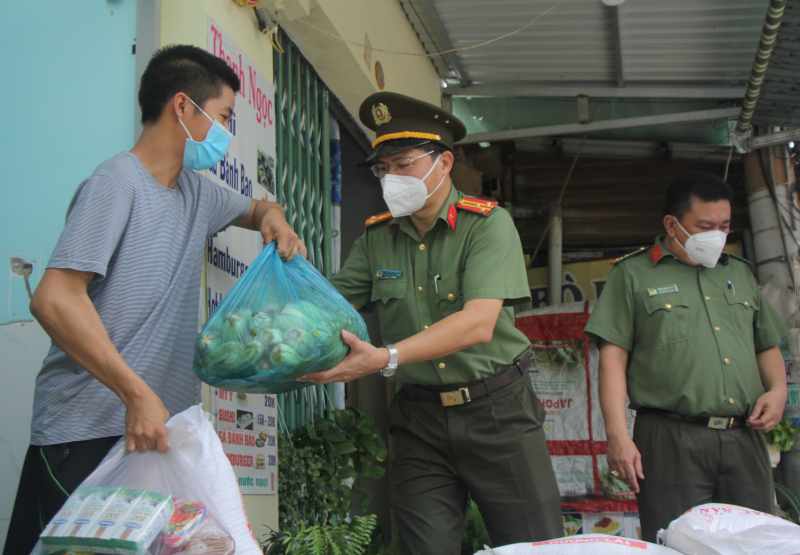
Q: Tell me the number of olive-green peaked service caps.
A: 1